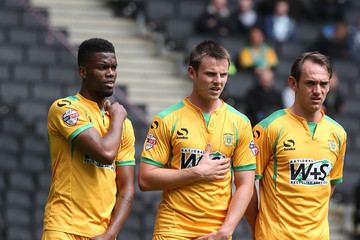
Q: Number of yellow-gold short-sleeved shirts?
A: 3